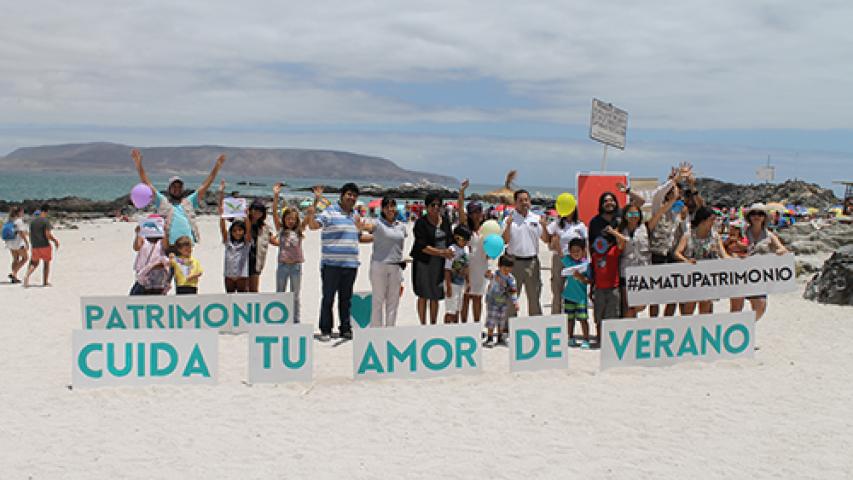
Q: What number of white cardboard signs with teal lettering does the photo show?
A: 6